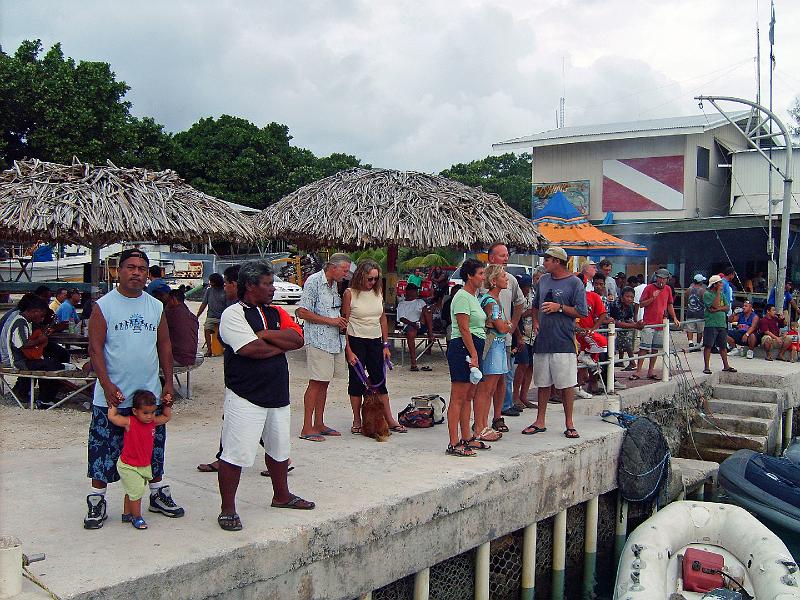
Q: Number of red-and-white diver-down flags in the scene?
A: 1